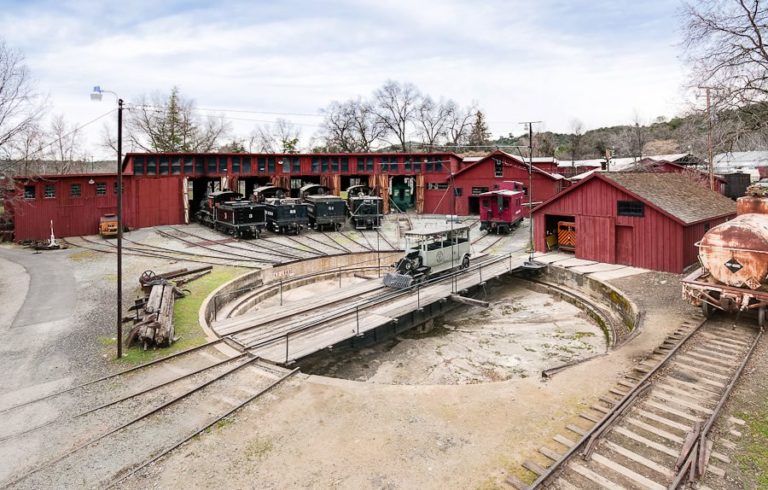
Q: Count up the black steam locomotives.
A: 4